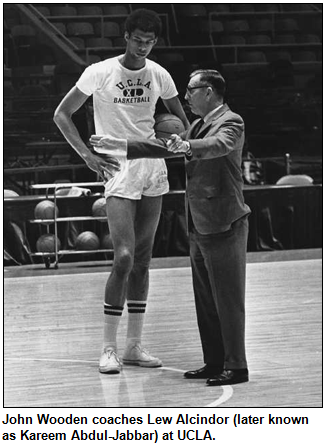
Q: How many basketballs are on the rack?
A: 5